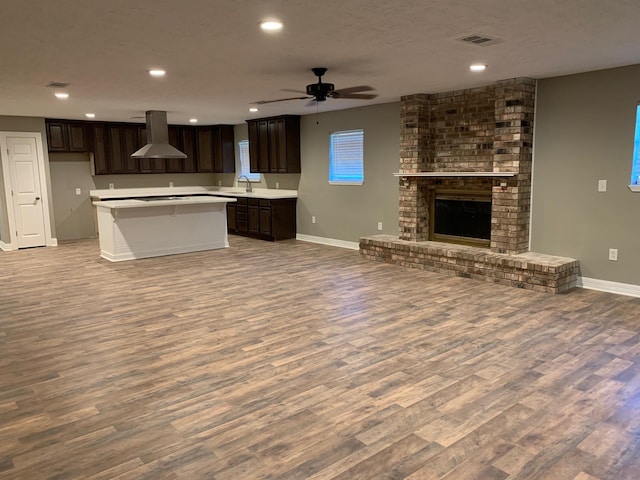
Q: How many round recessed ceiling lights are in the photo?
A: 7